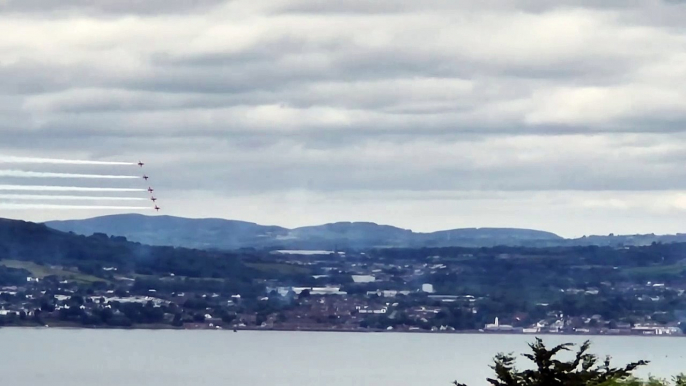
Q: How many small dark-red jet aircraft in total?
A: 5